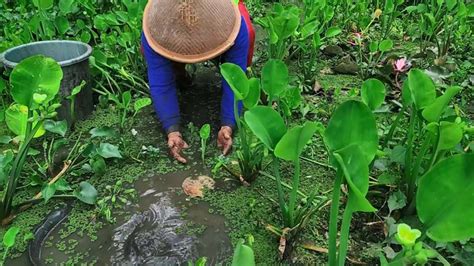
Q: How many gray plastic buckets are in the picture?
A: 1